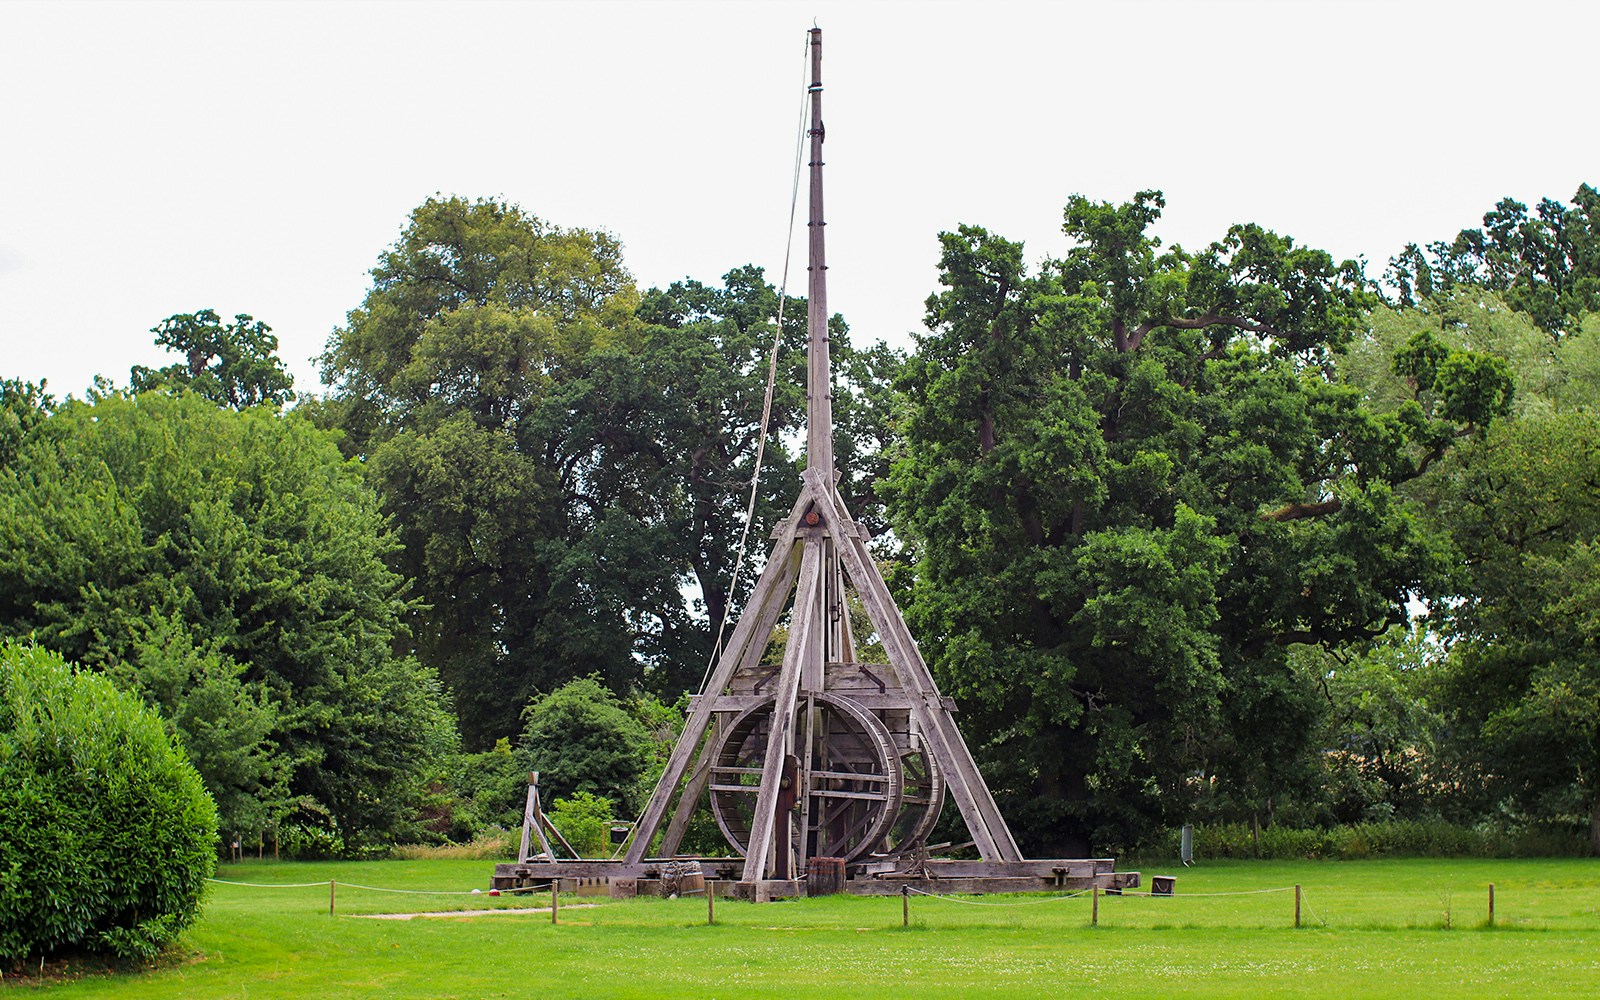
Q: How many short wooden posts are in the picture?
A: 7